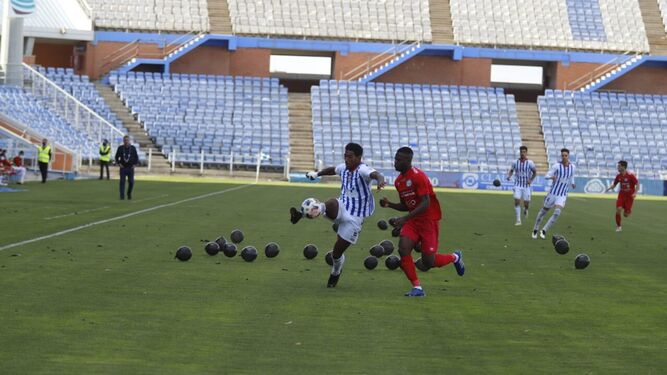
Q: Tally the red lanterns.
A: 0